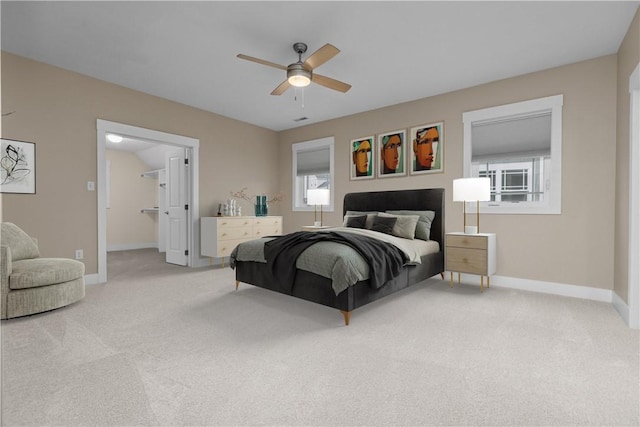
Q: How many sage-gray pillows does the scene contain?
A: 2